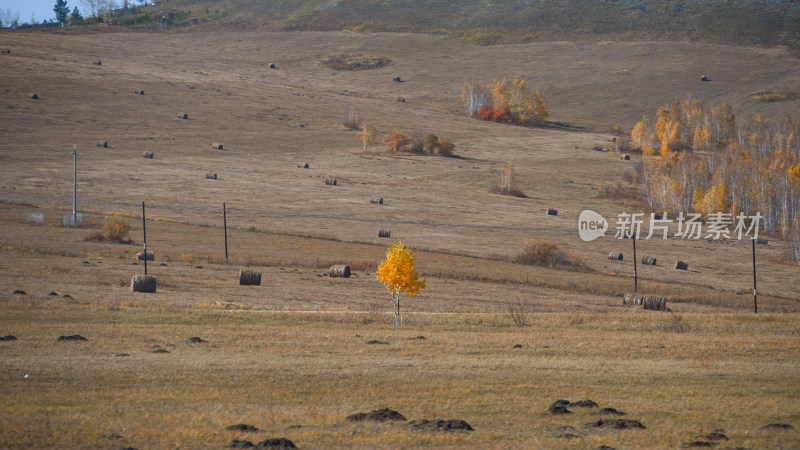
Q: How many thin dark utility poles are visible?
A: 4